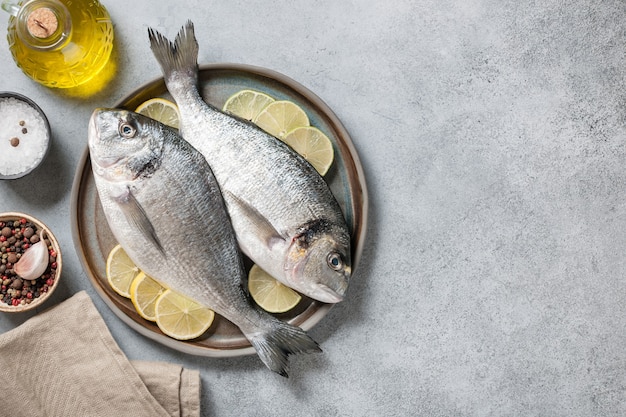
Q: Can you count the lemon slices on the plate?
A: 8